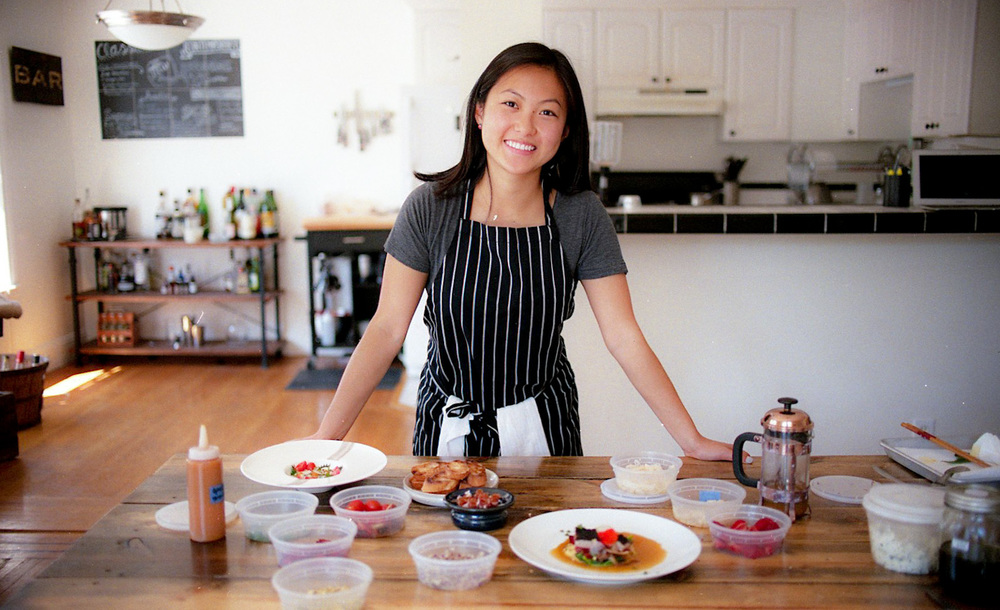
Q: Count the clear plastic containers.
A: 9